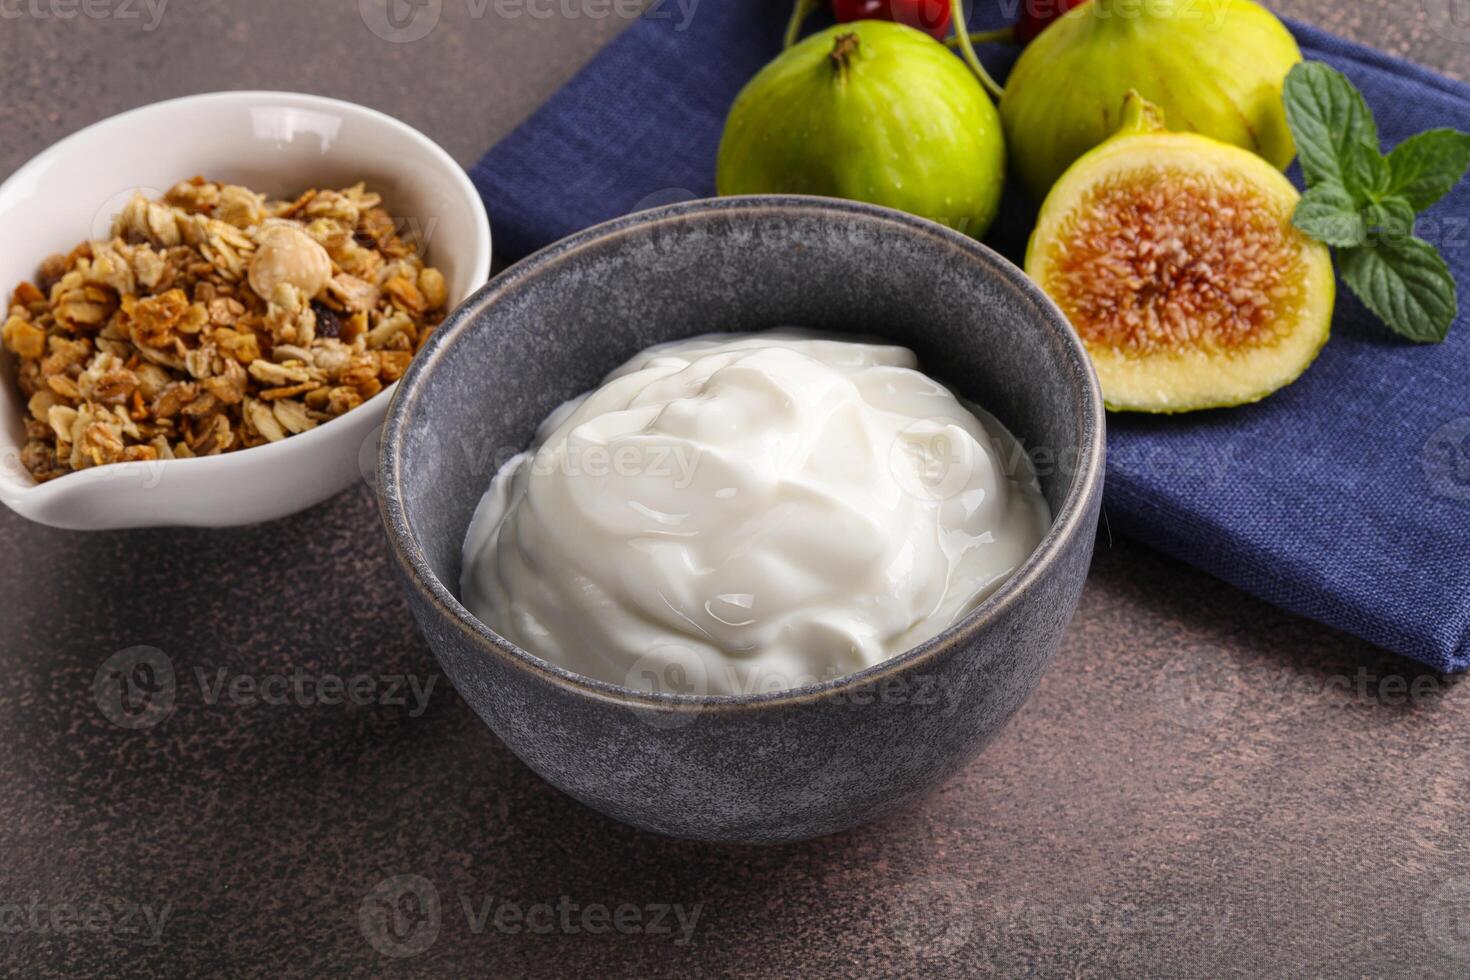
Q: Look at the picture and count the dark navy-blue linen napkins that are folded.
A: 1